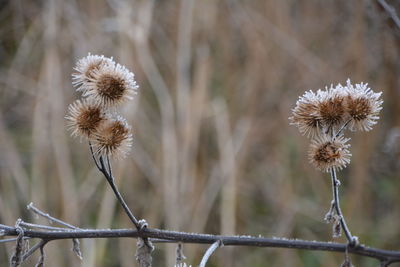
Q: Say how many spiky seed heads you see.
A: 8